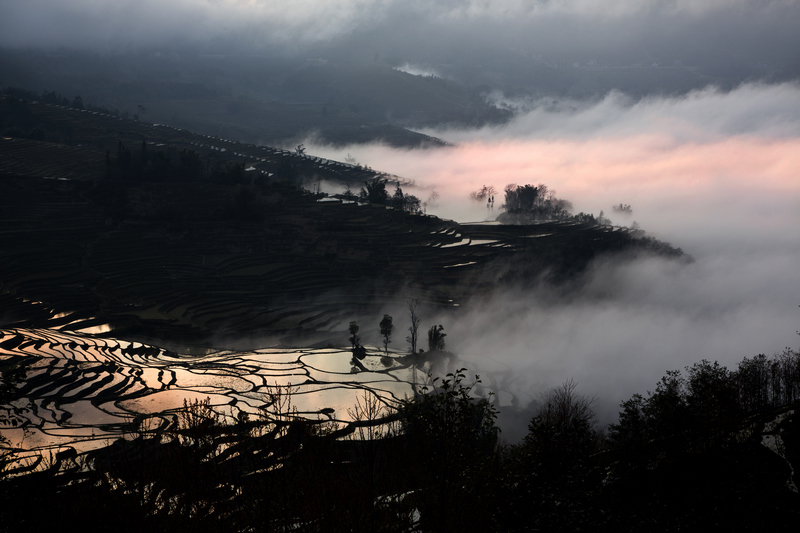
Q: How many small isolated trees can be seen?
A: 4